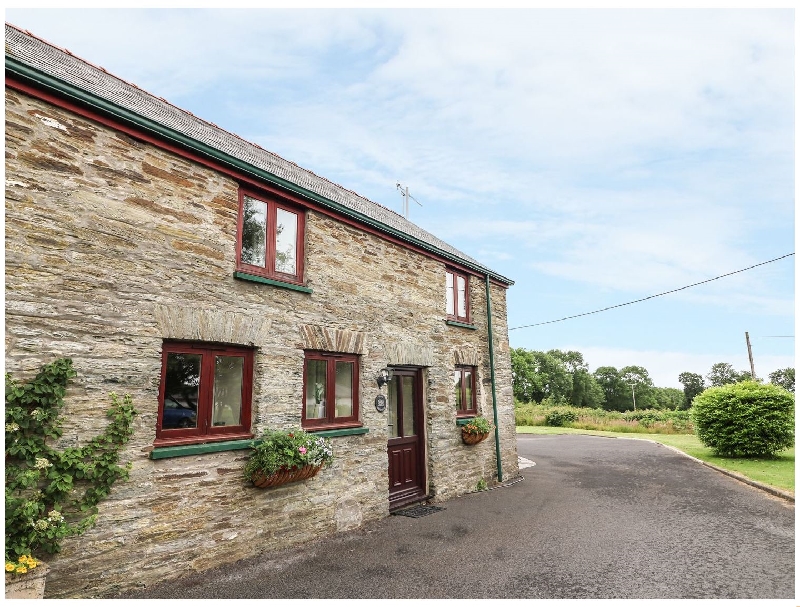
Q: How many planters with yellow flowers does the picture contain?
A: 1